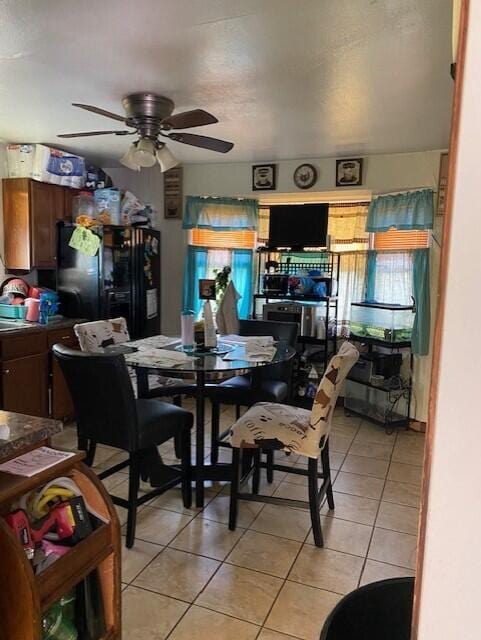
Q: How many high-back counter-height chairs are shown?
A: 4